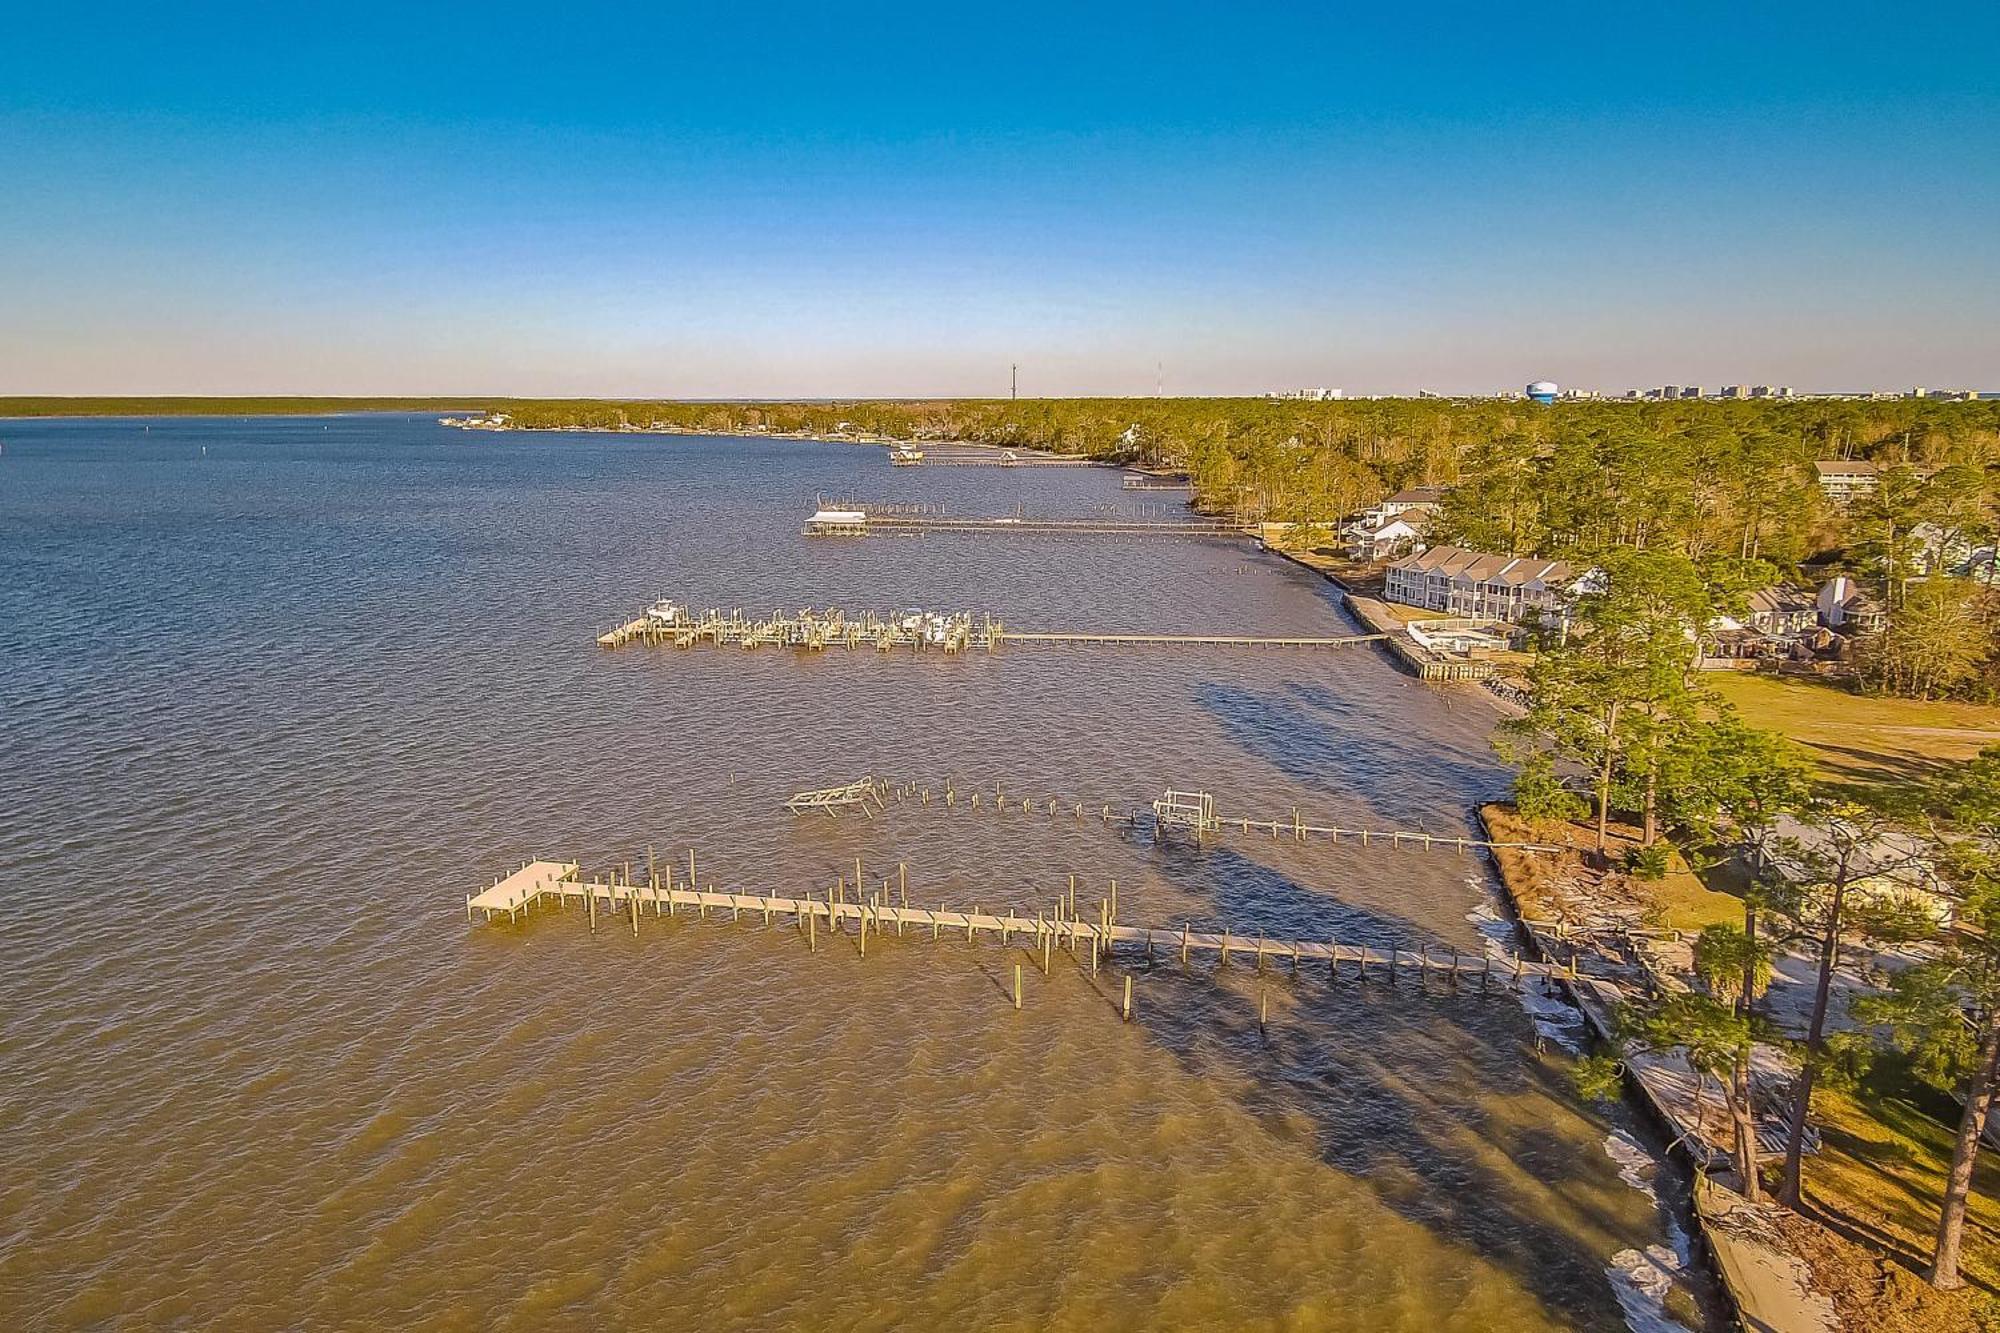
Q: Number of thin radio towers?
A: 2